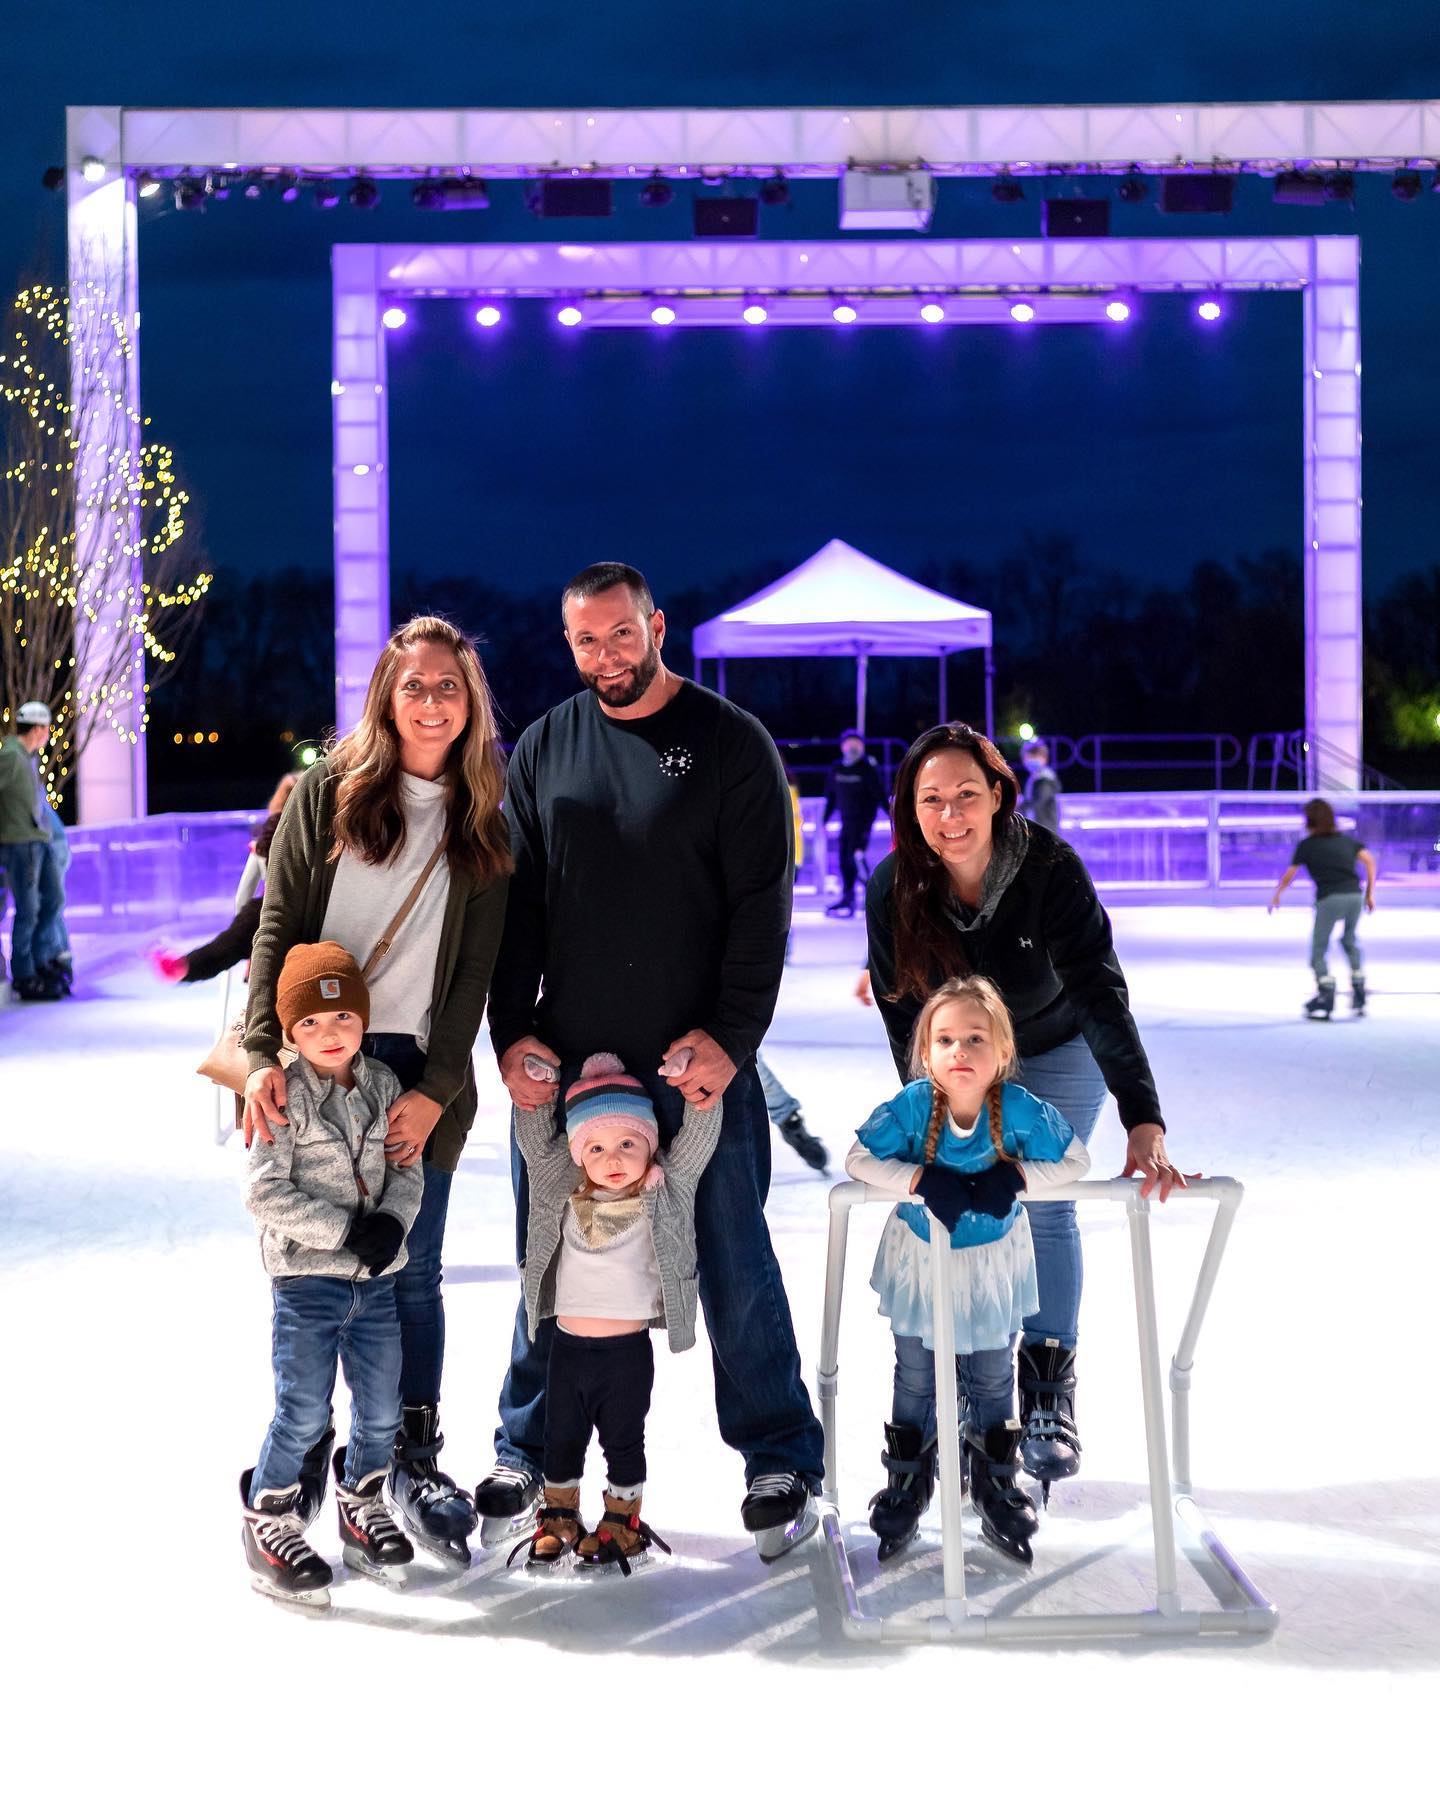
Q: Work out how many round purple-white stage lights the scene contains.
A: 10